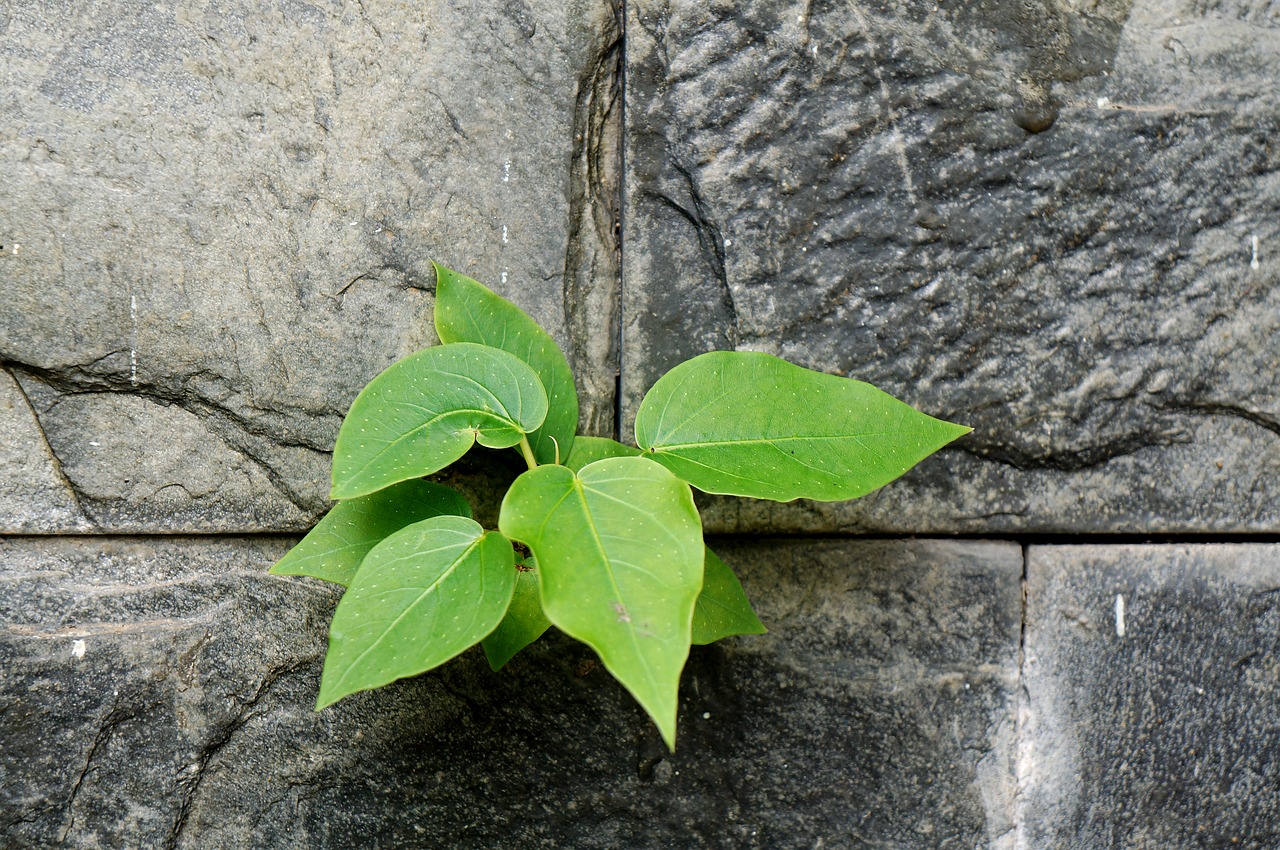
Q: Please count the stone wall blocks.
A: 4